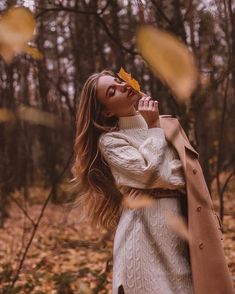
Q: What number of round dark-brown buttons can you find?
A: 3